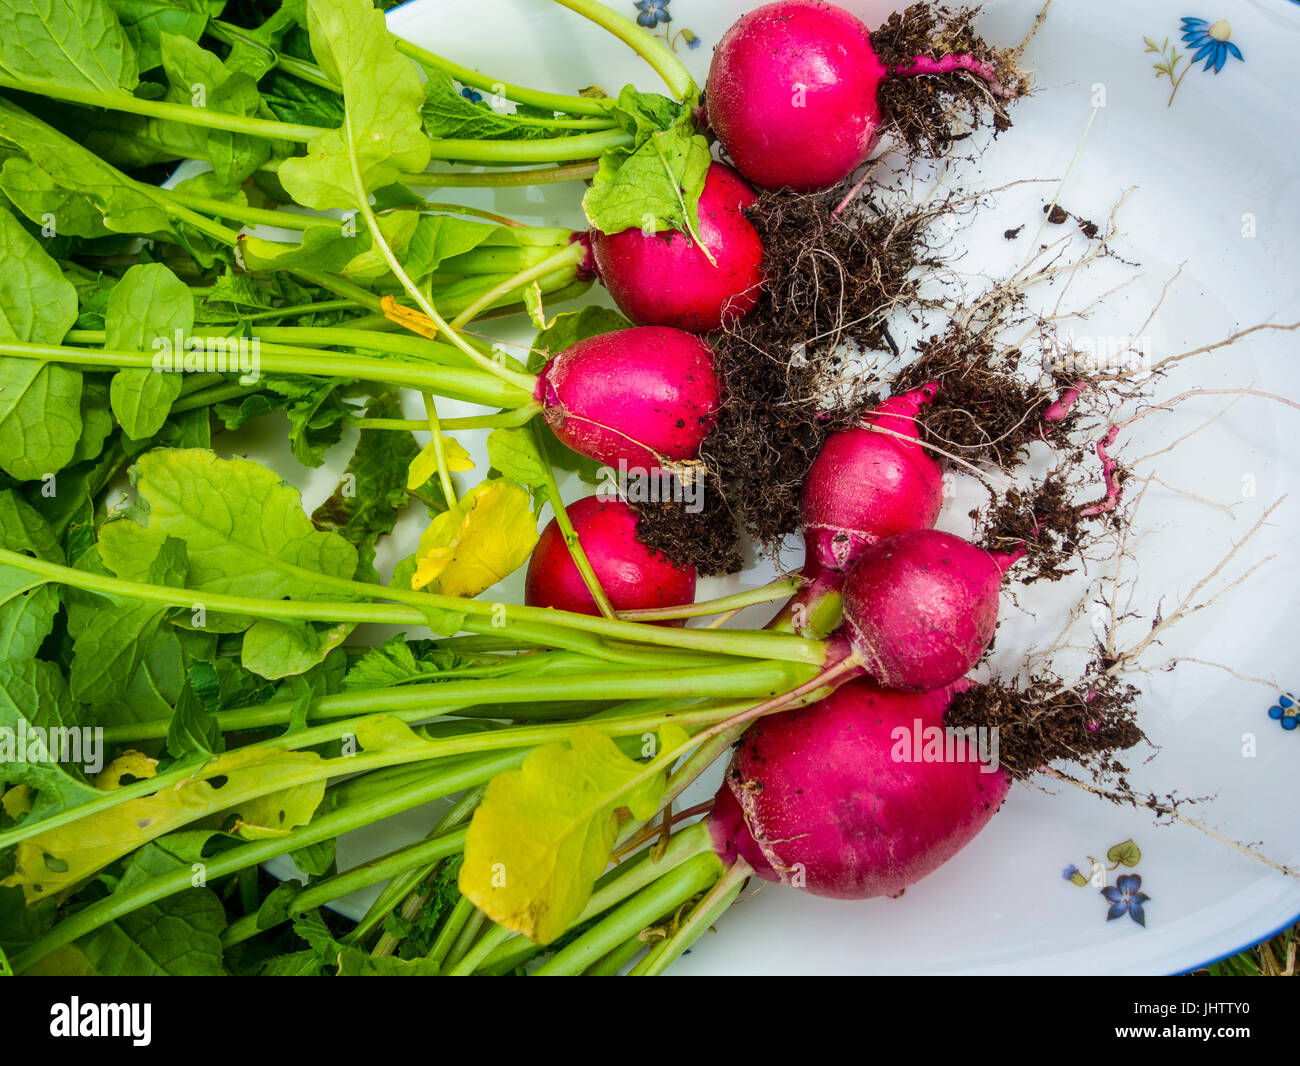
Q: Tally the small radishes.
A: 6